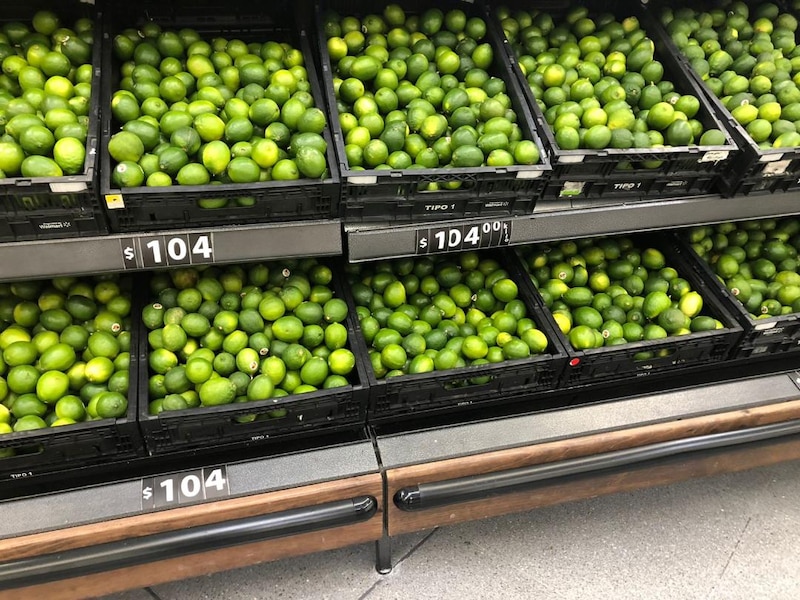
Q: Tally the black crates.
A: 10